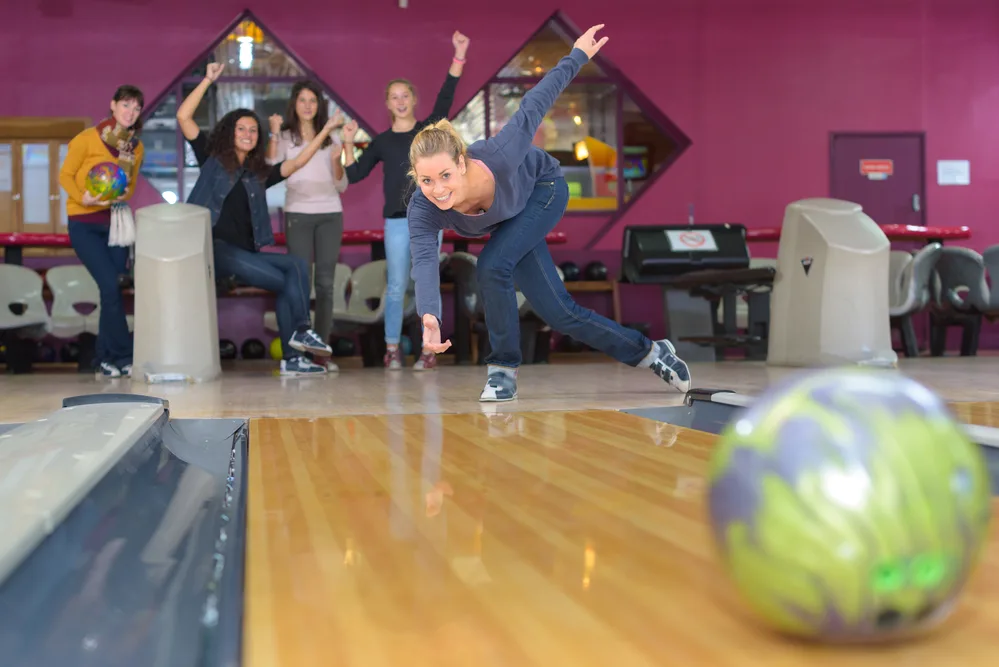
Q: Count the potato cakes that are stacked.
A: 0